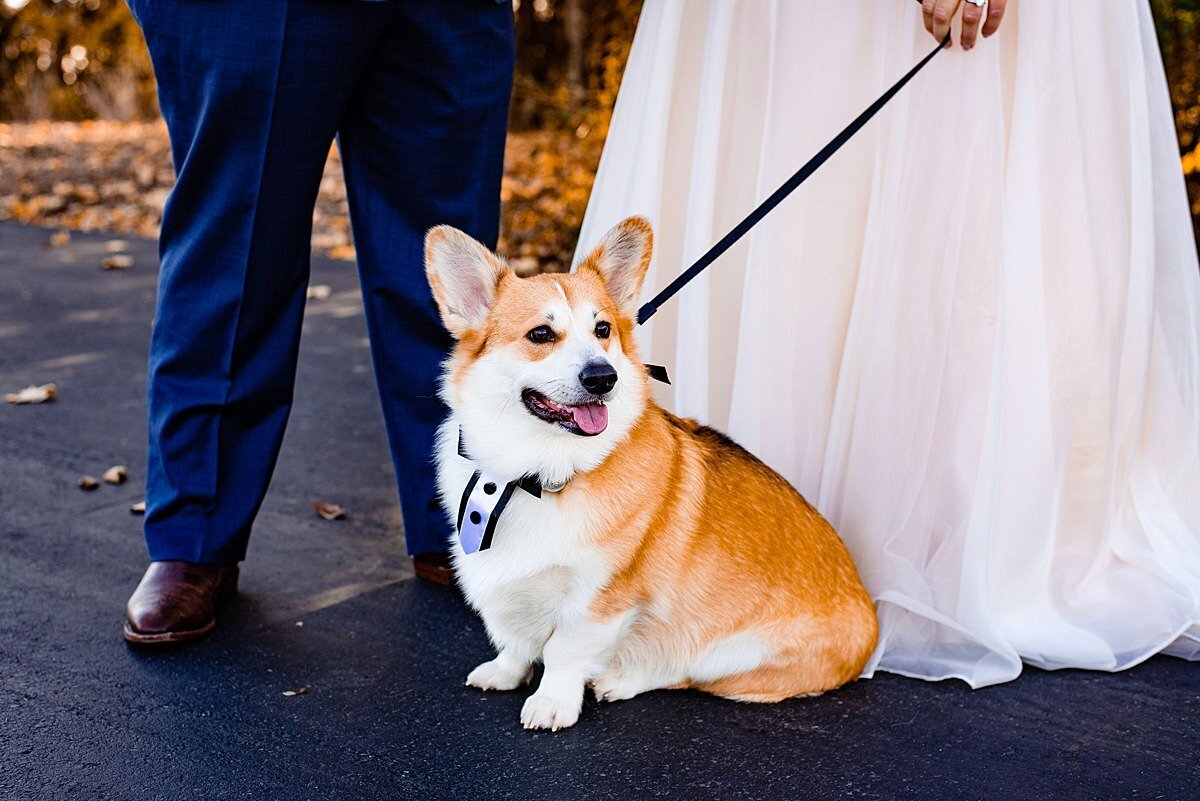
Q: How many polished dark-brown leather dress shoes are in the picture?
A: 2